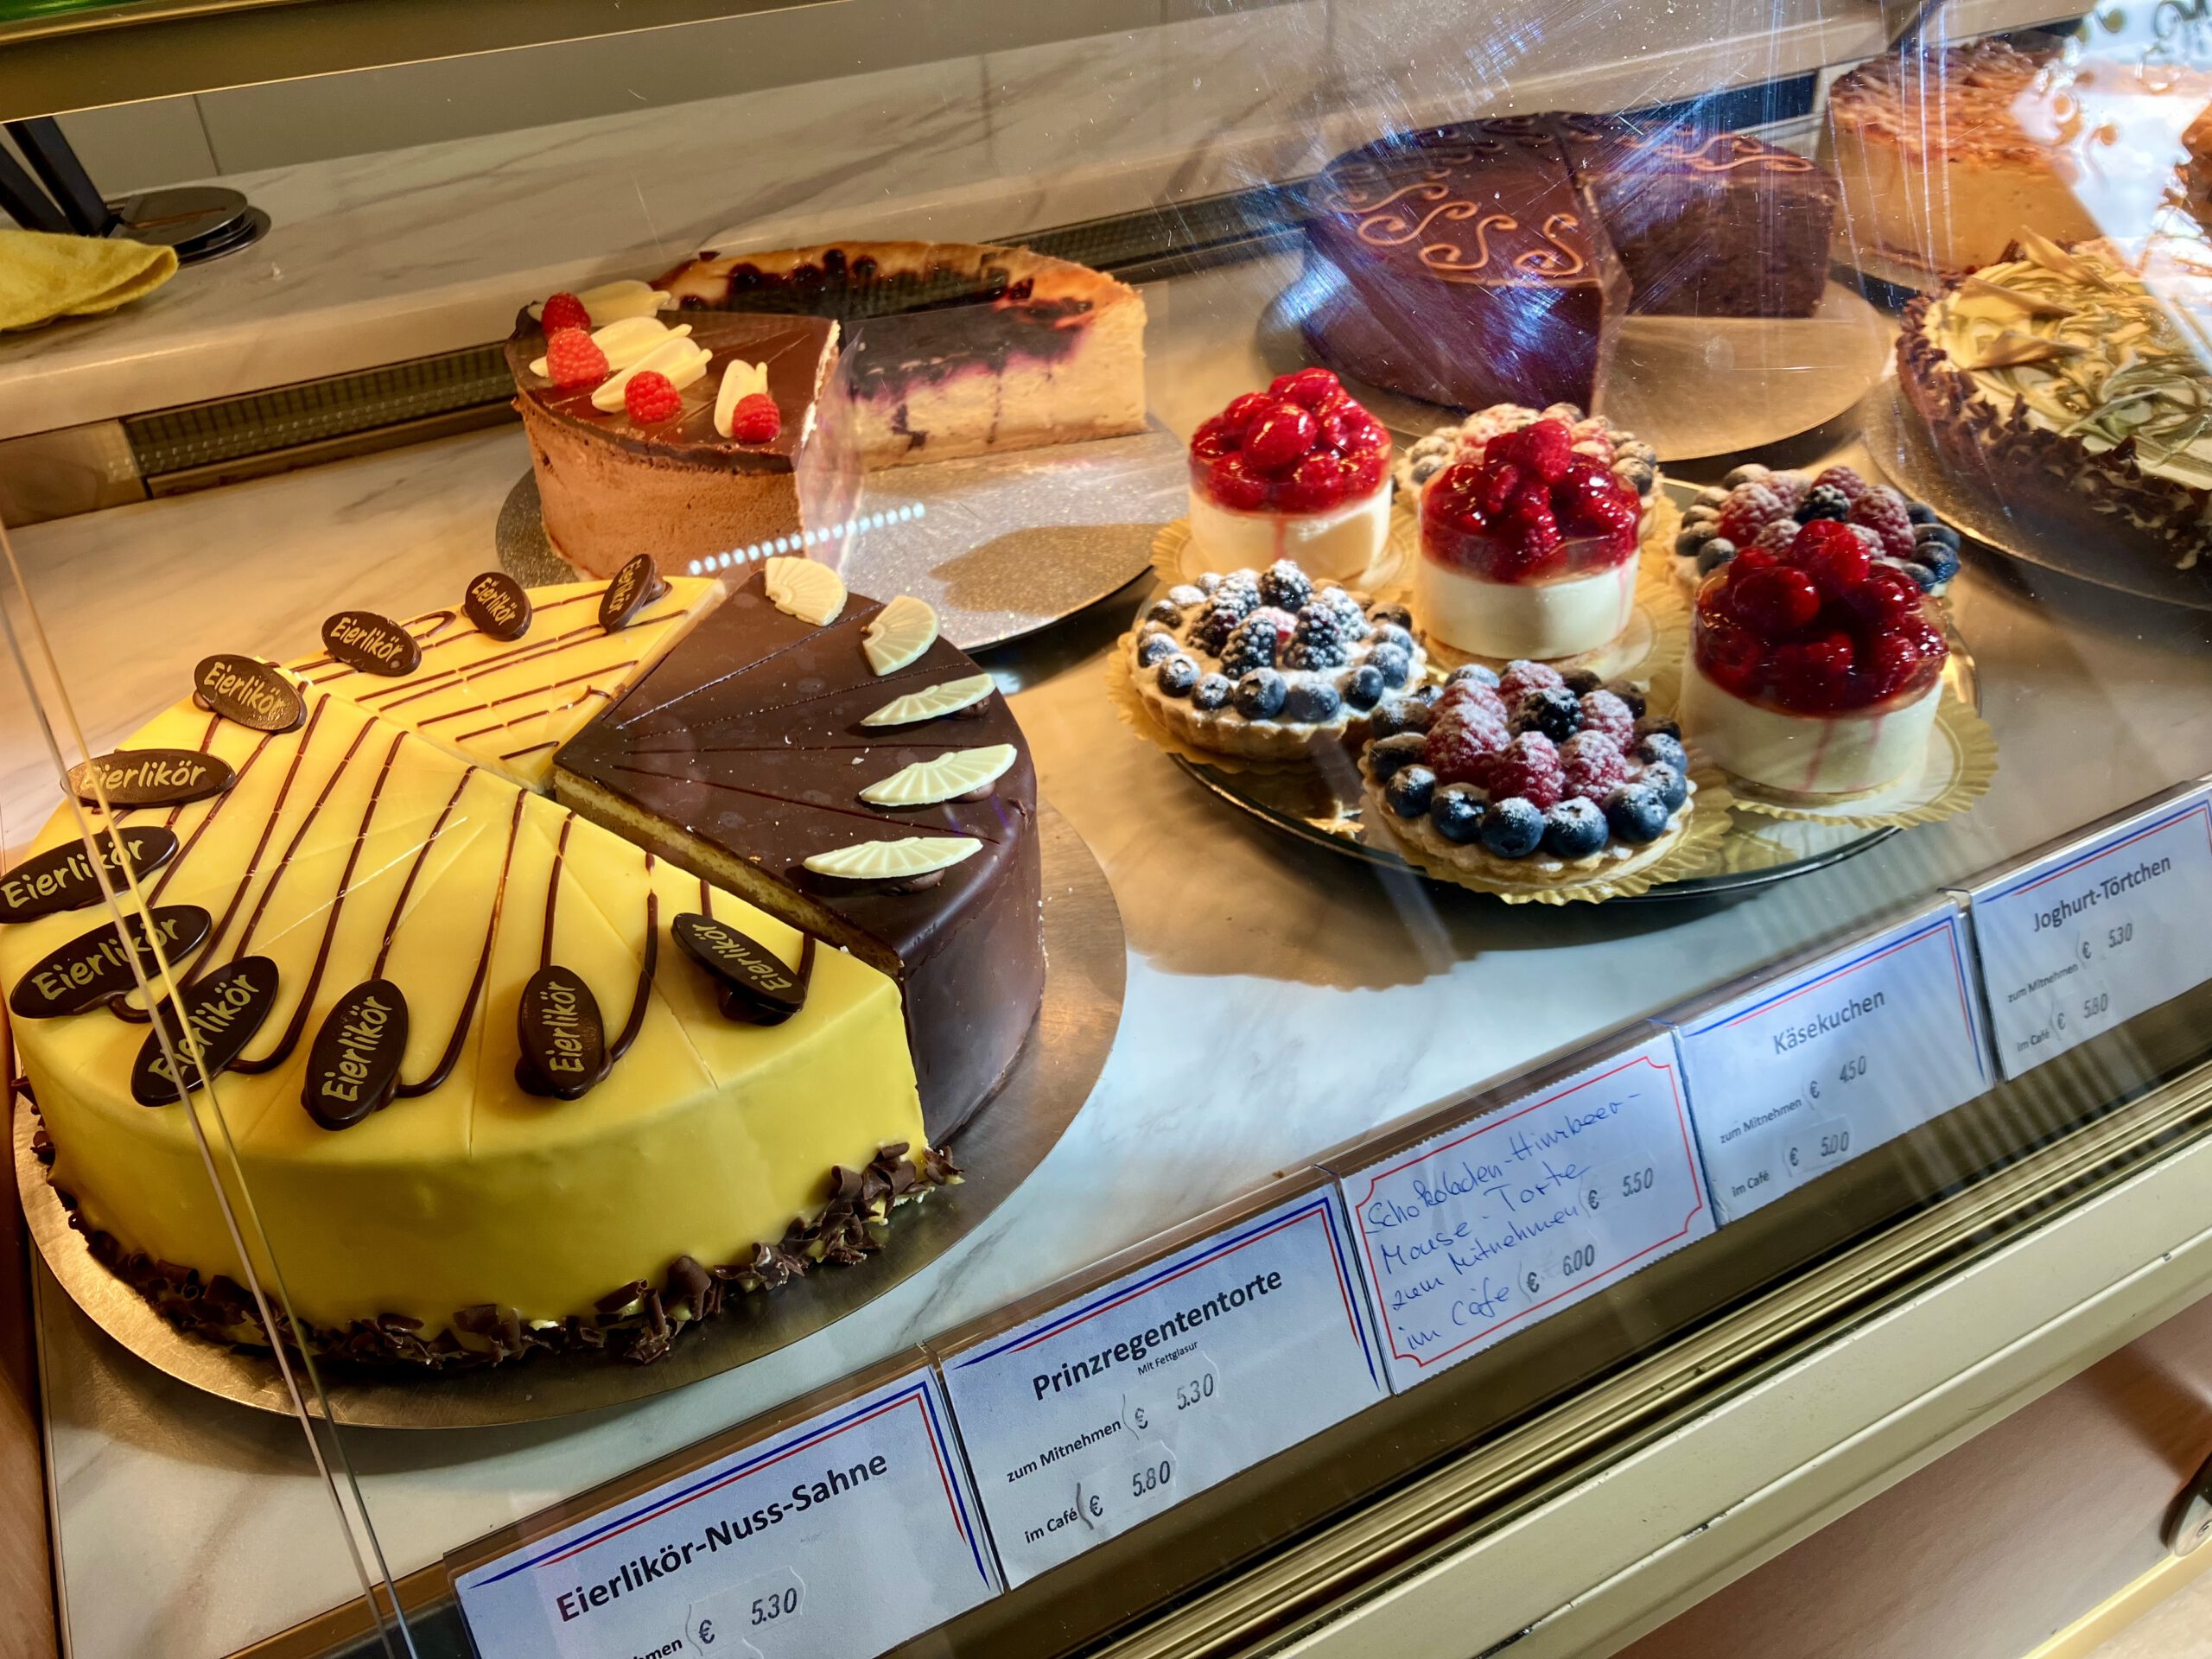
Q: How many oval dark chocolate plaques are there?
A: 11